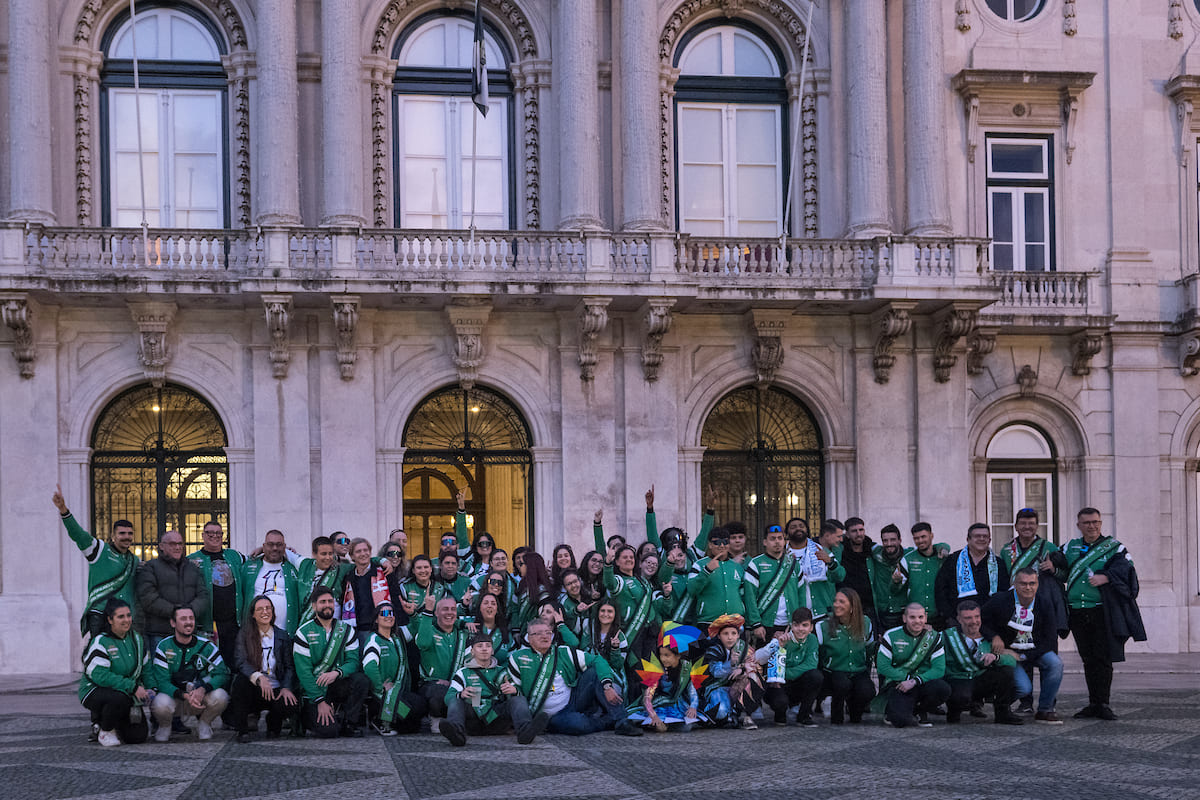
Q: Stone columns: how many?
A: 7